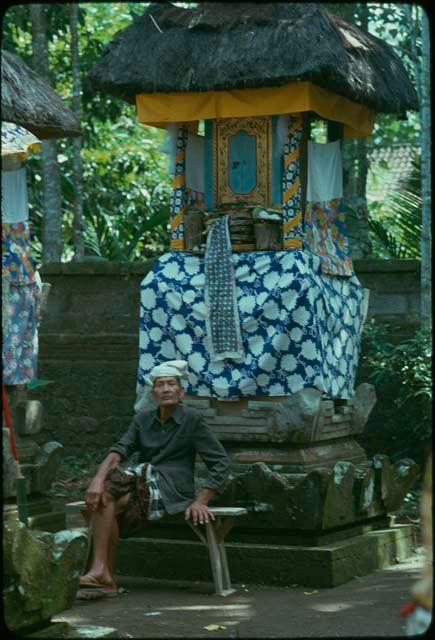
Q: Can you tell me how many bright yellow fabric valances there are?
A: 1